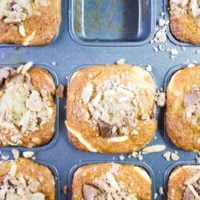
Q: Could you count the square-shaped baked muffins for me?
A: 8